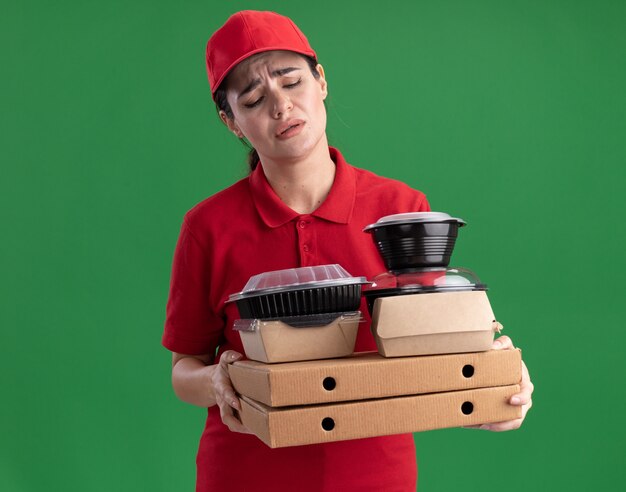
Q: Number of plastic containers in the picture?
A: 3